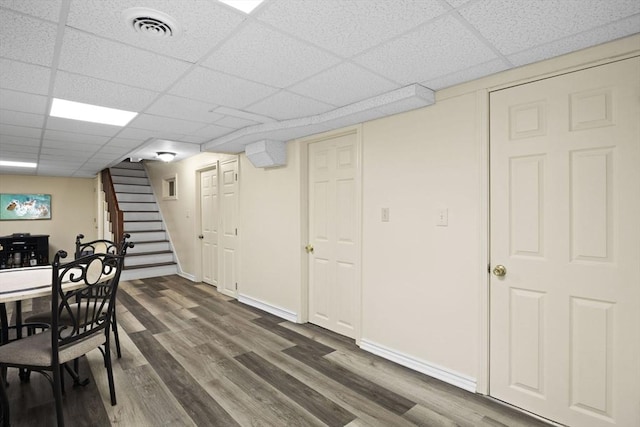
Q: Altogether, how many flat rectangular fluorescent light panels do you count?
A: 3